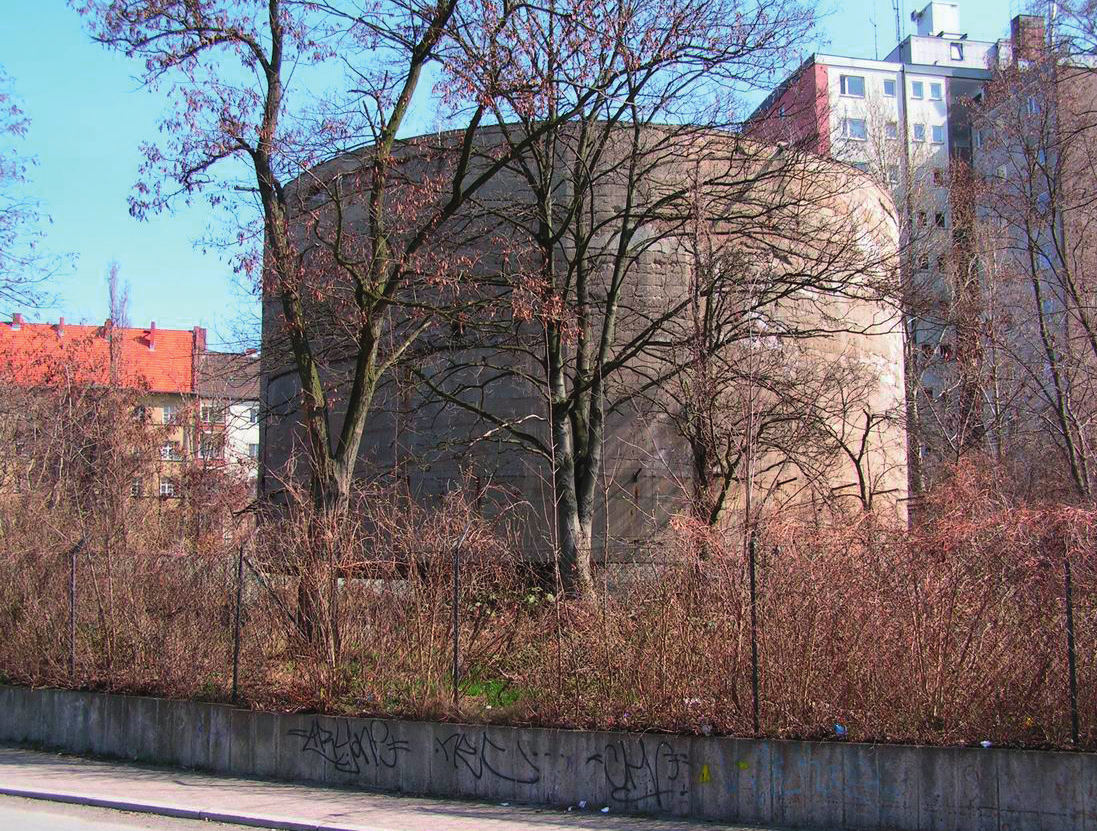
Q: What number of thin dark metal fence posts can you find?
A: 5